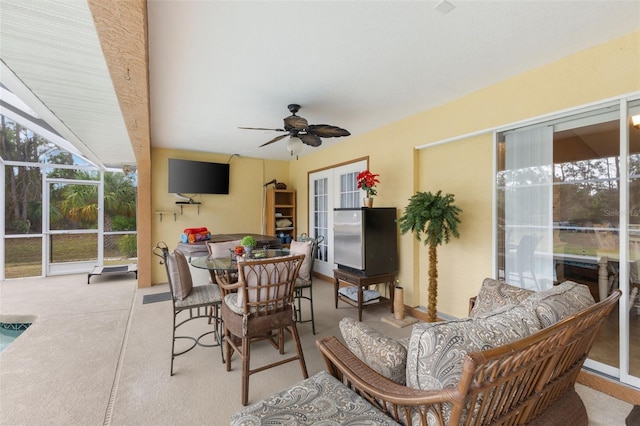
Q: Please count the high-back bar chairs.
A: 4